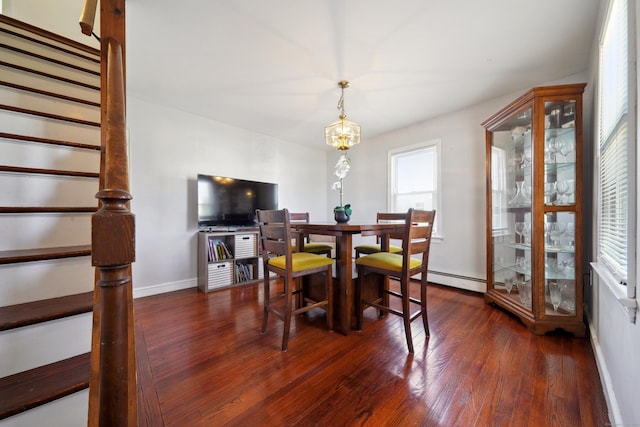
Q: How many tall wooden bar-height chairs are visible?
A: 4